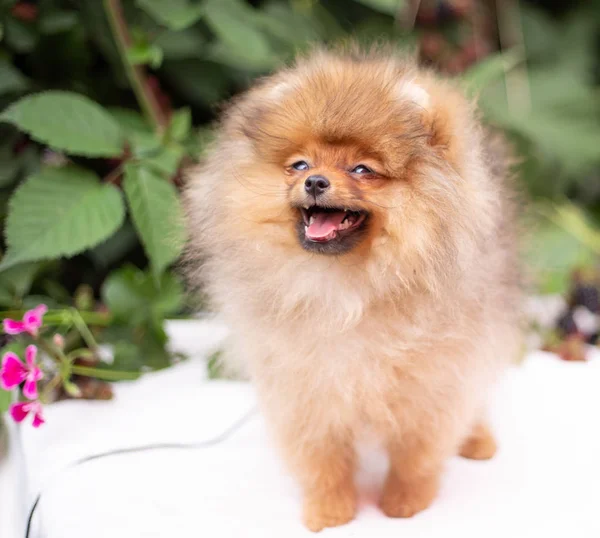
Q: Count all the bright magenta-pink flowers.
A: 3